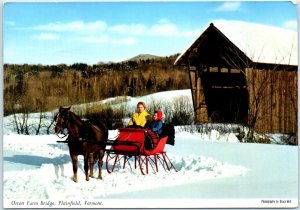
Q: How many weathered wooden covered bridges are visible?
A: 1